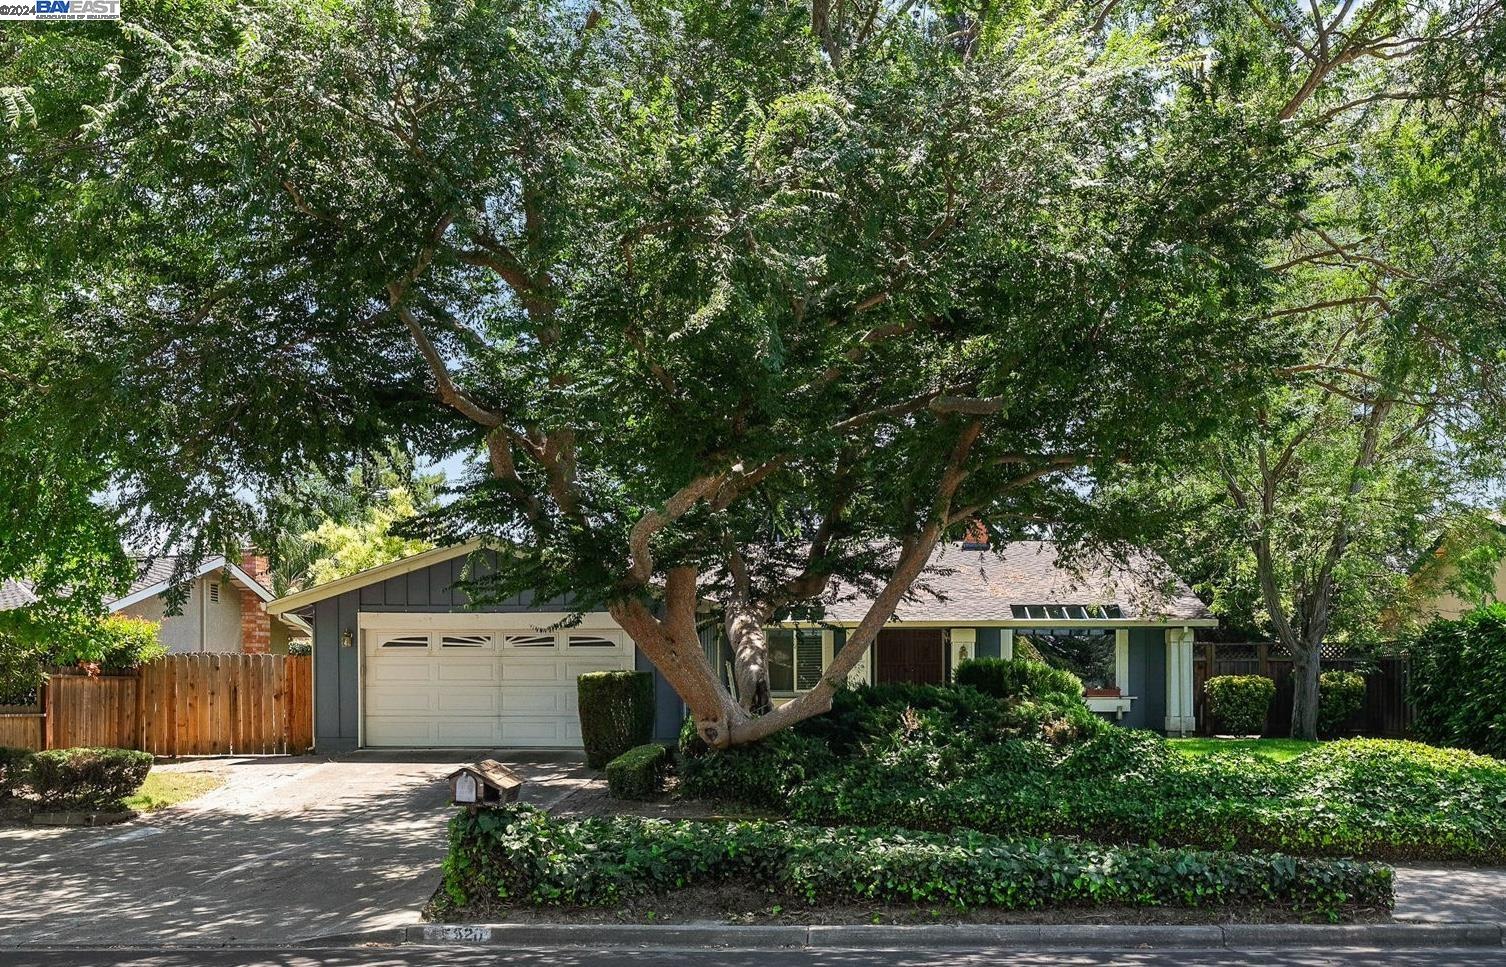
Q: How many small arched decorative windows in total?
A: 4